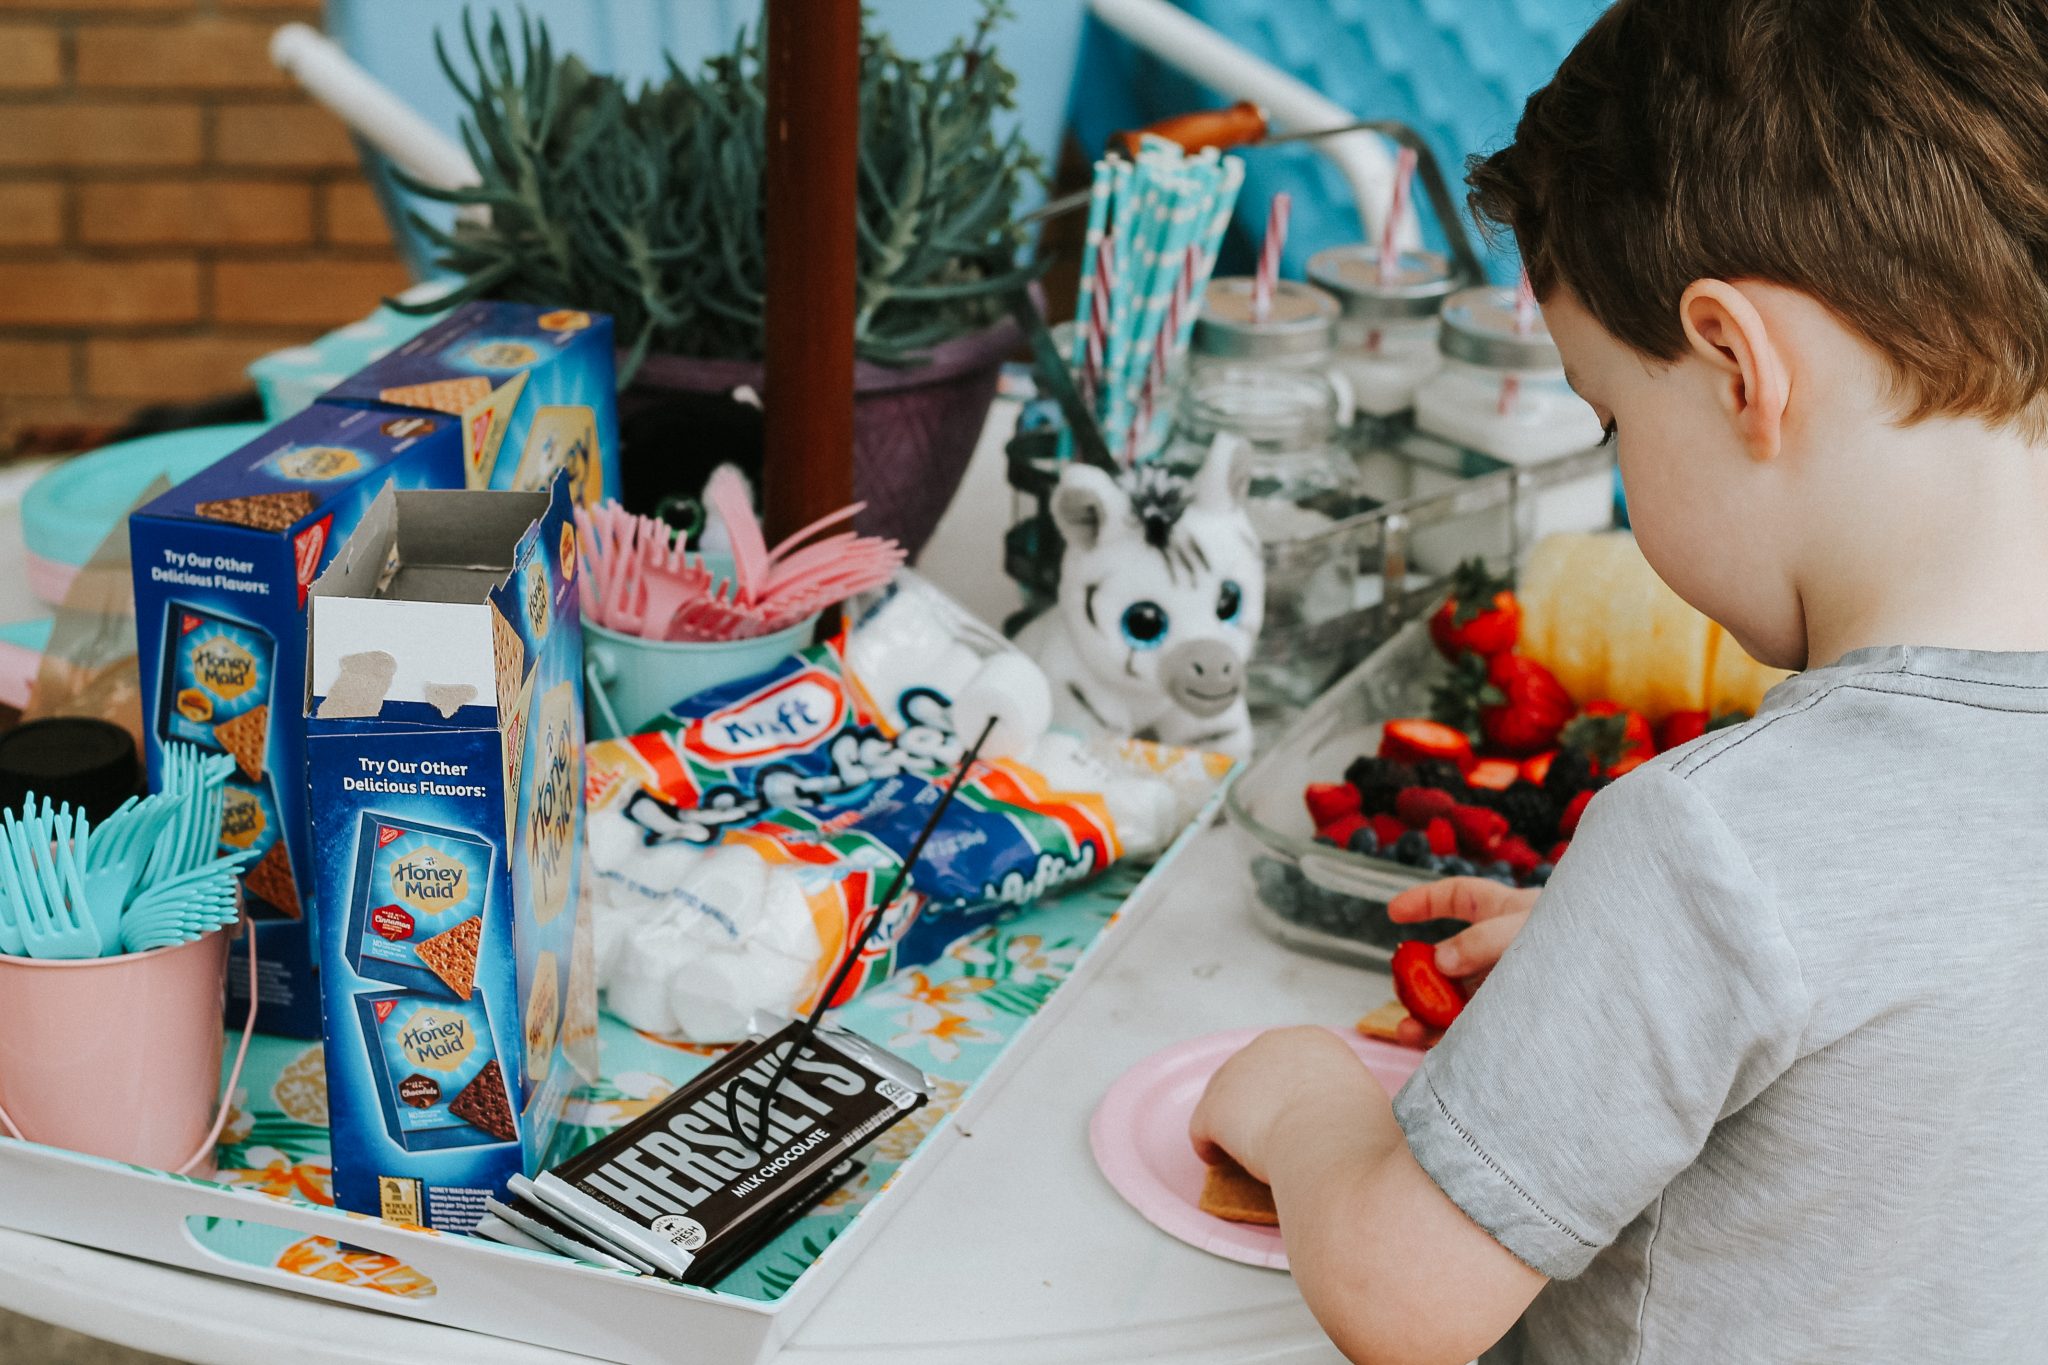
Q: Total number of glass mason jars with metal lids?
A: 3